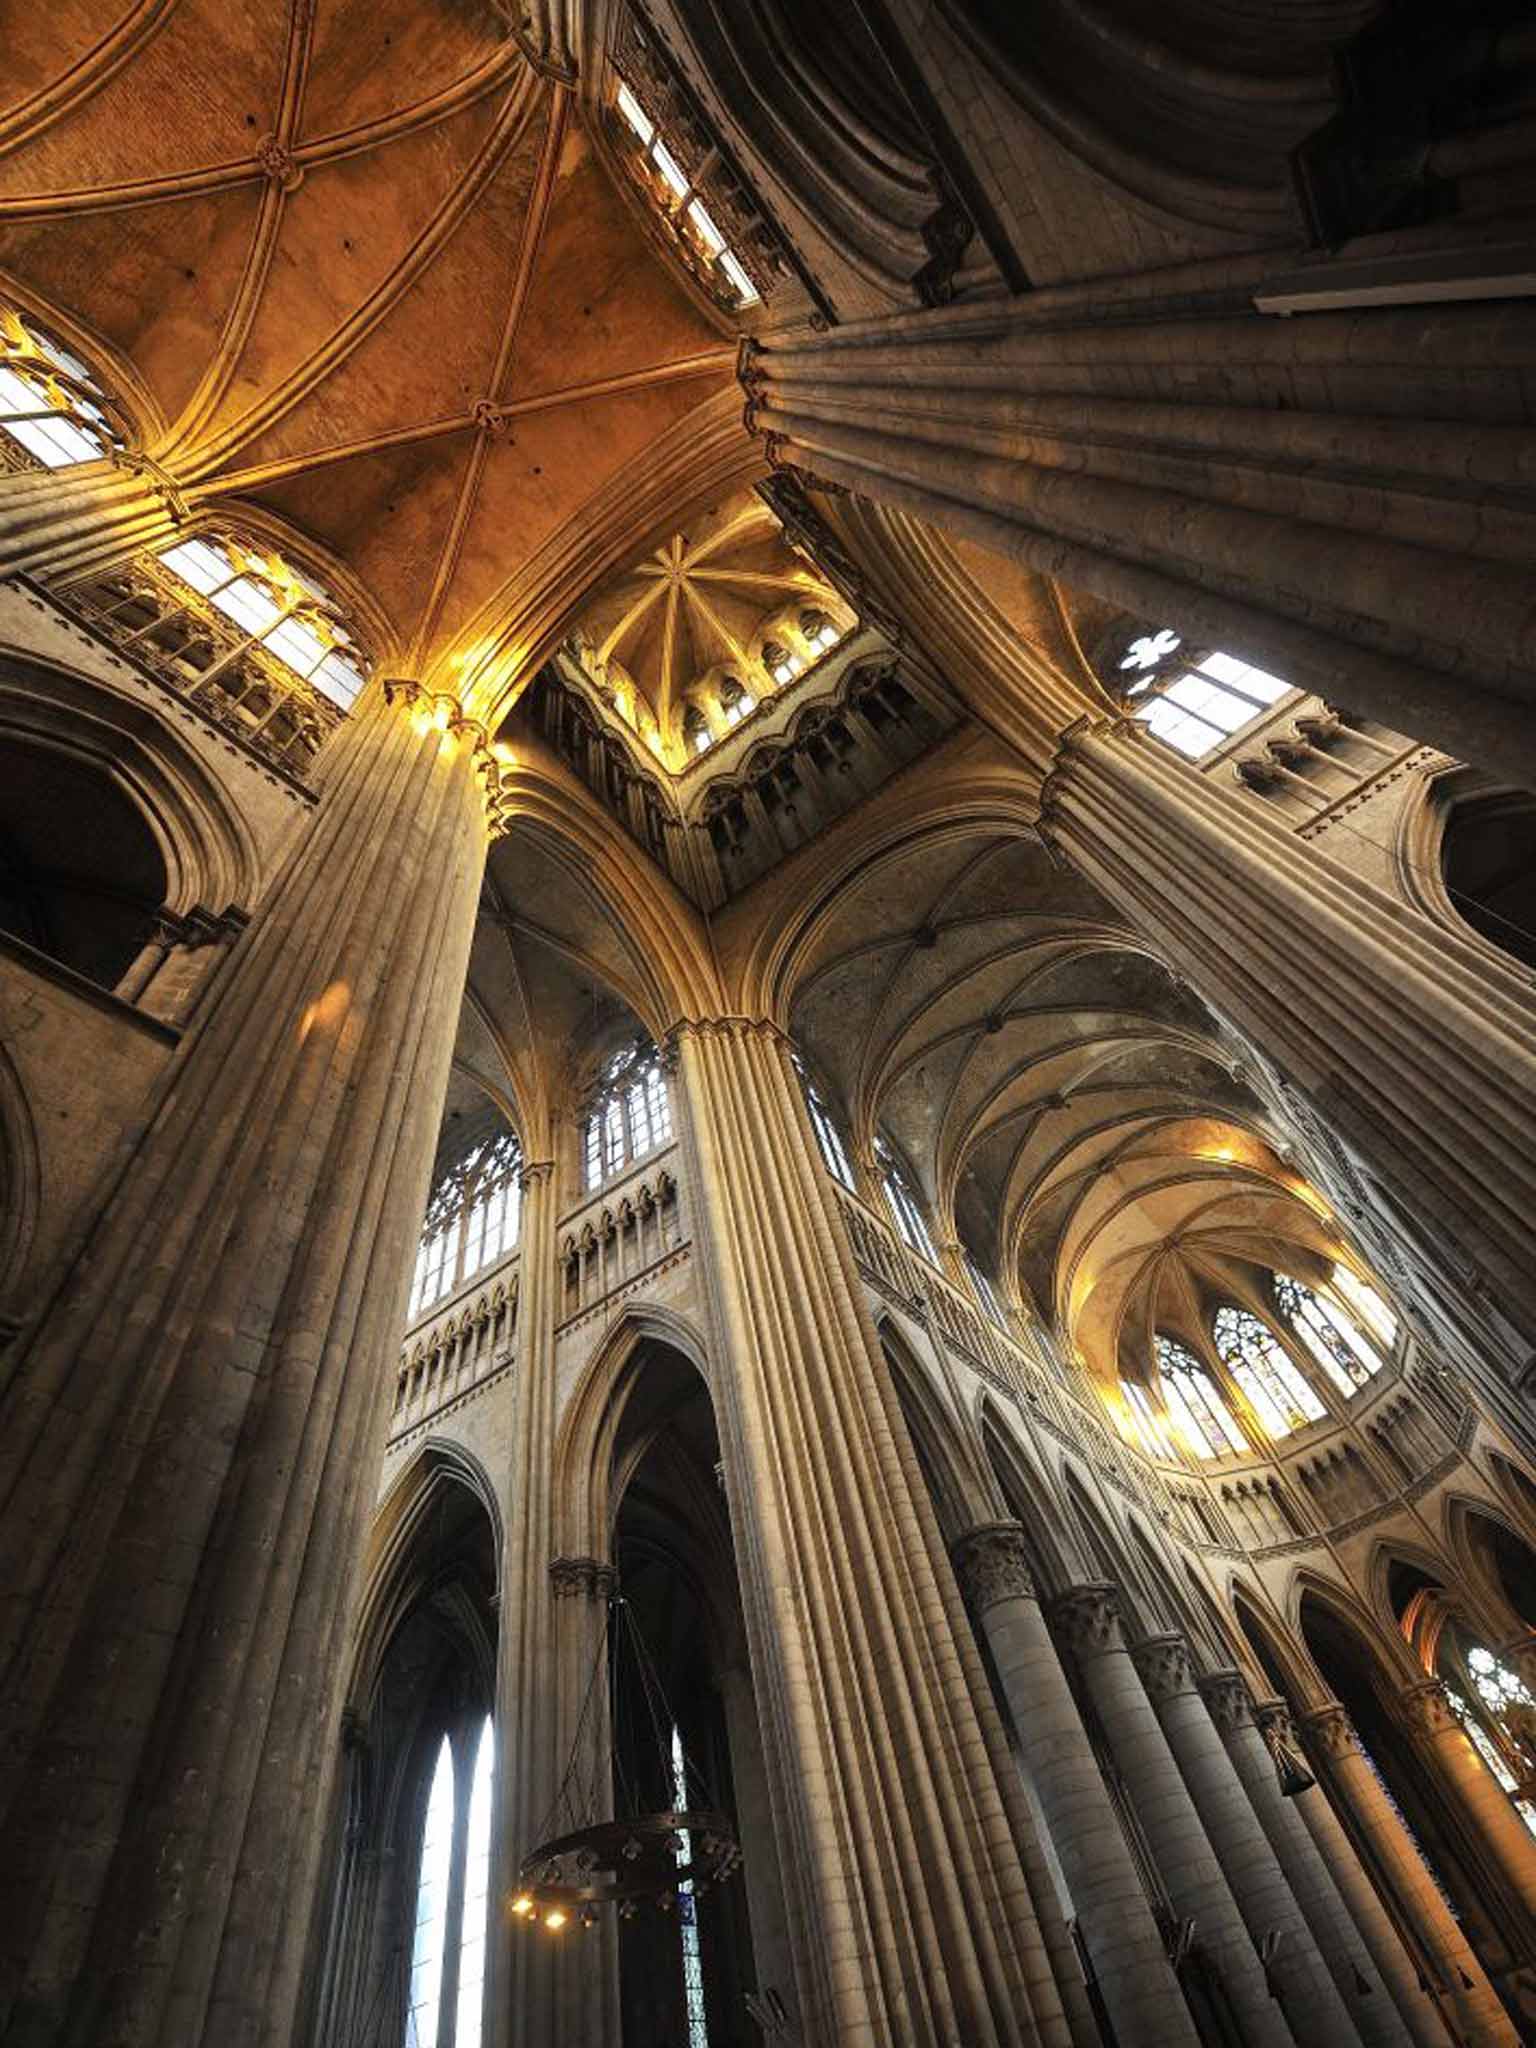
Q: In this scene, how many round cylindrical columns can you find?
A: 7